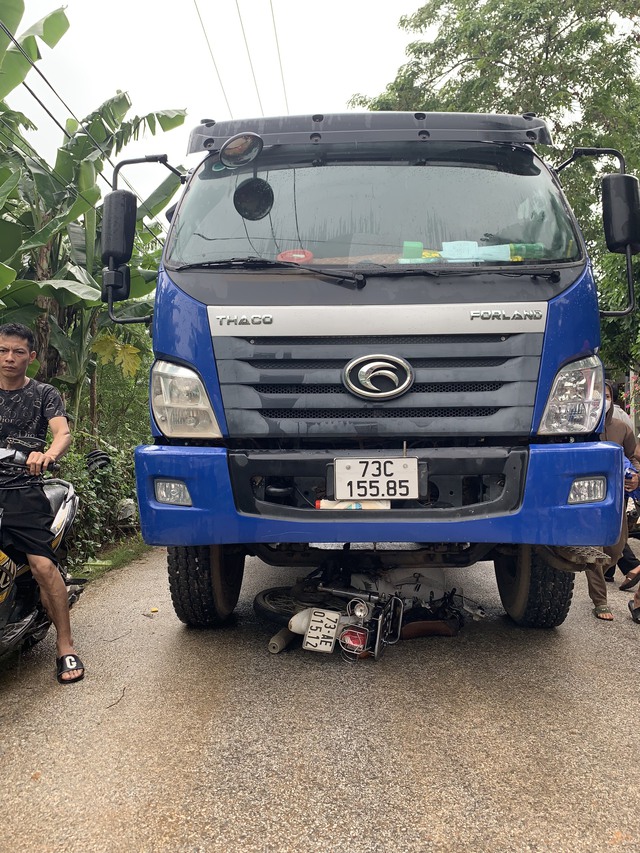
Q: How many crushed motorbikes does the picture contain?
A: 1